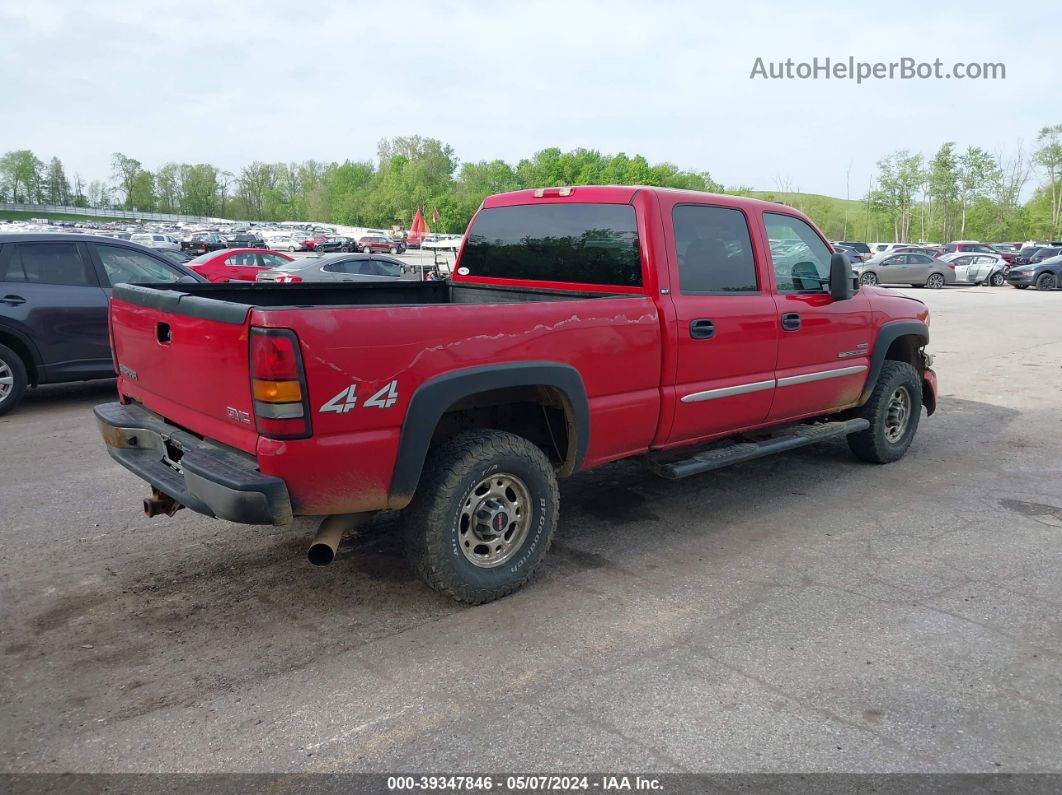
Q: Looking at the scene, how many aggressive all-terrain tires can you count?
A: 2